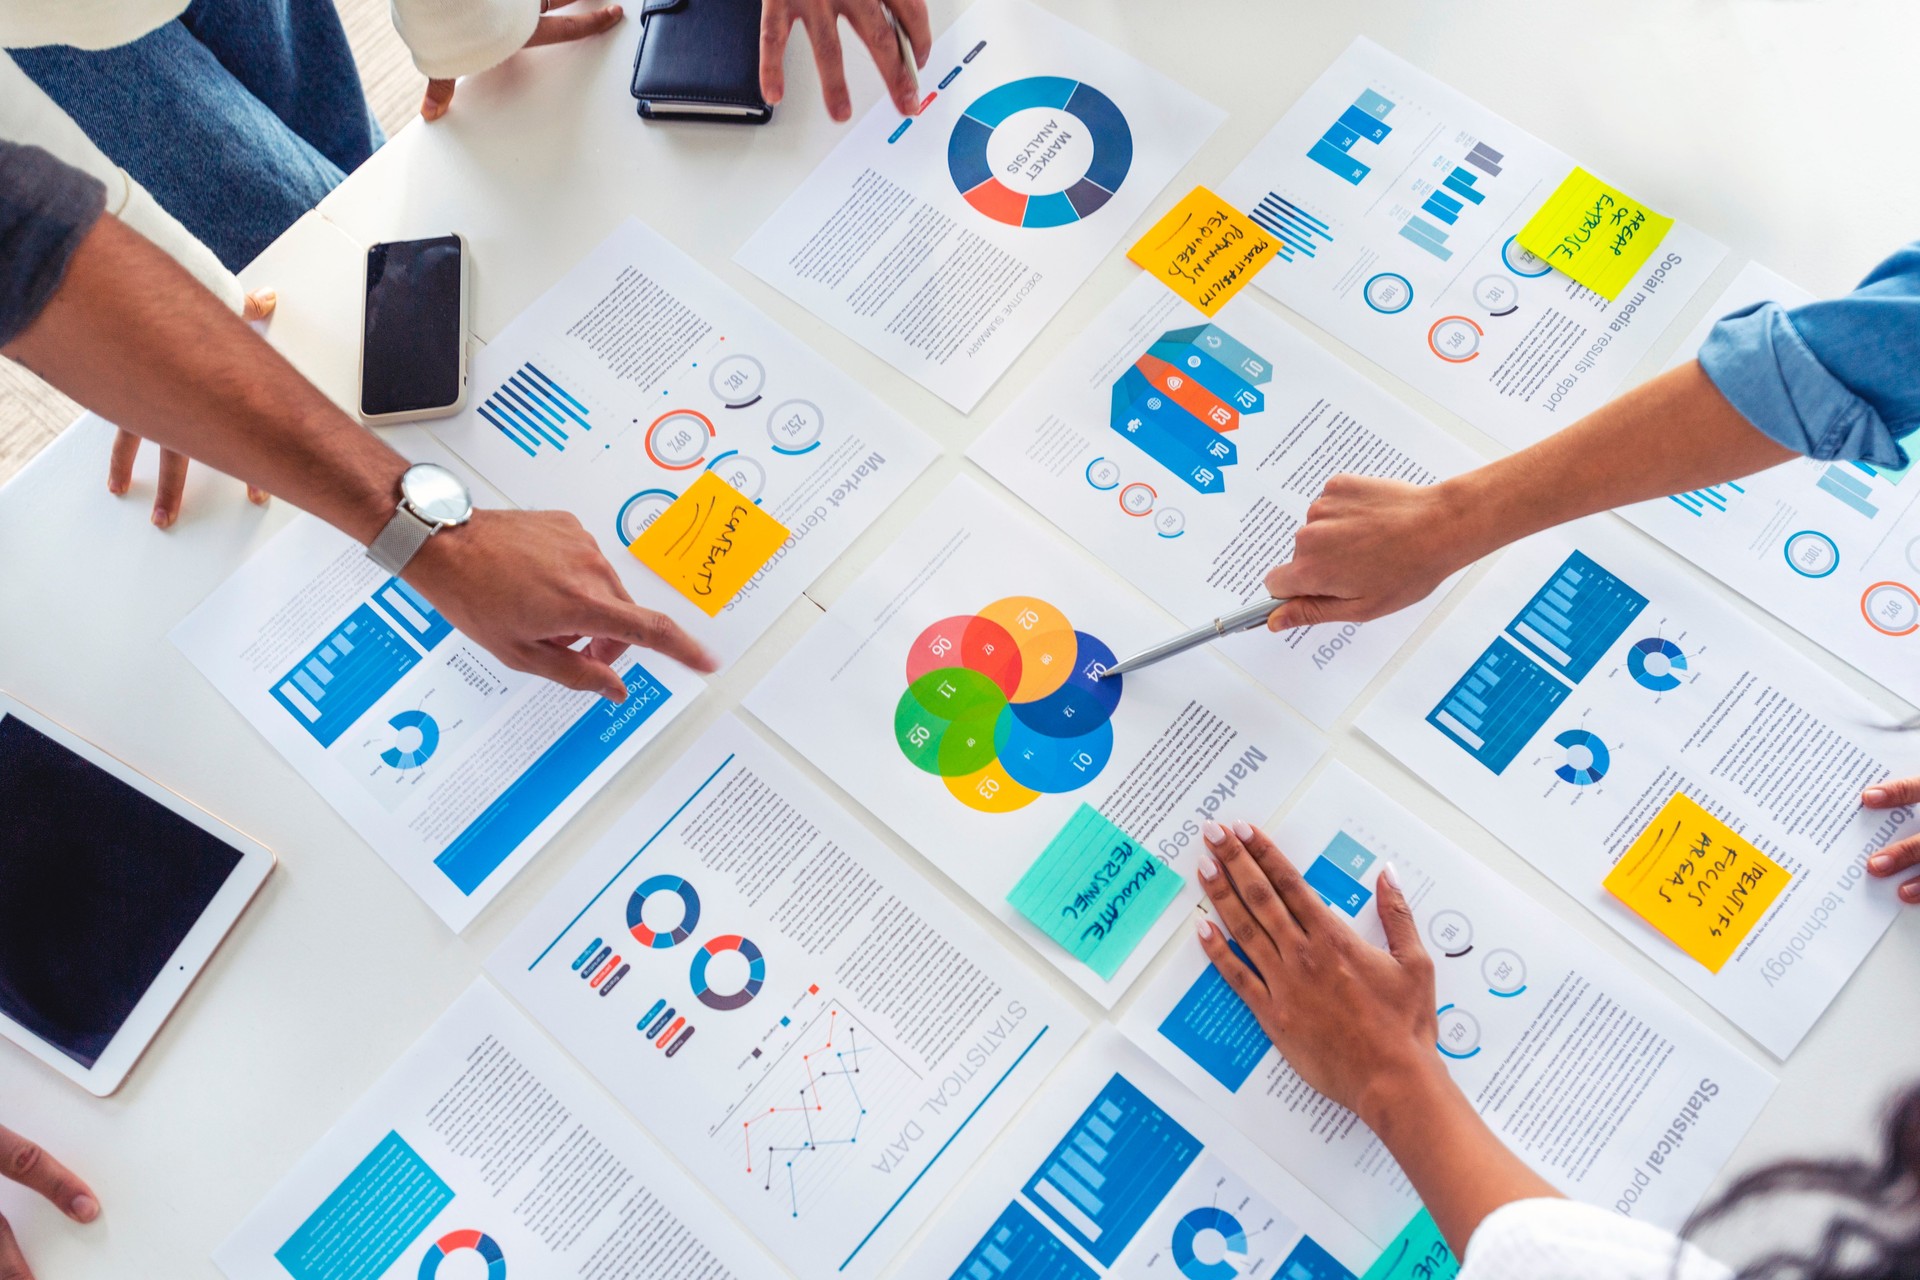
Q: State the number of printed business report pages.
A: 12